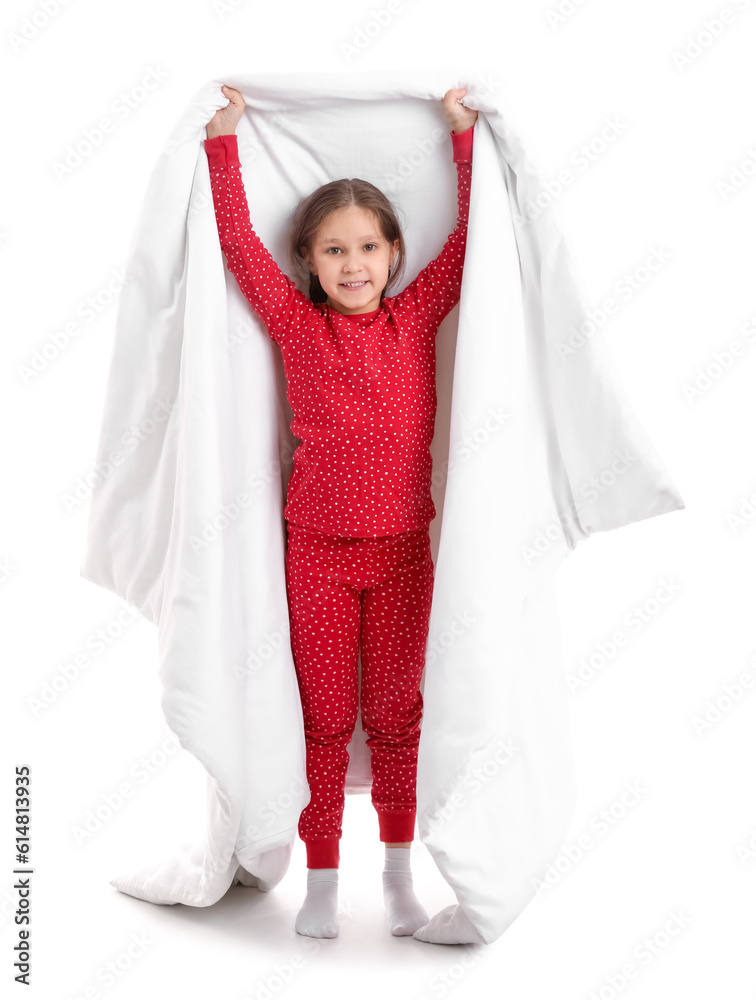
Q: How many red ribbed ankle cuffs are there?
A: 2